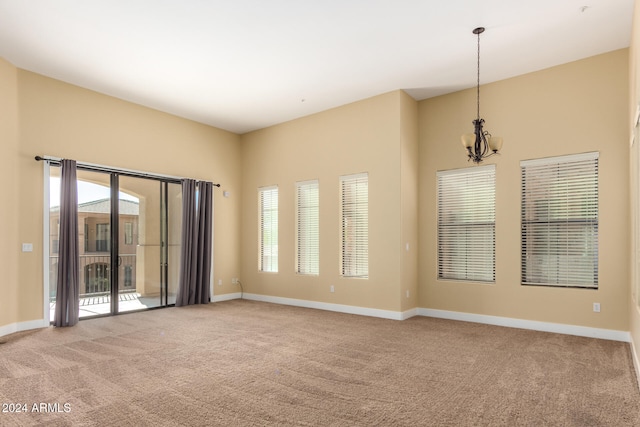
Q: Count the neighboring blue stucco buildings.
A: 0